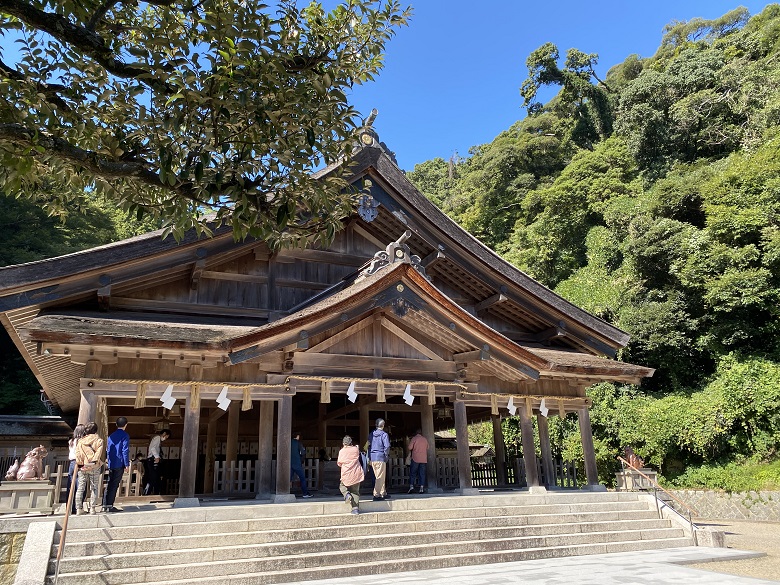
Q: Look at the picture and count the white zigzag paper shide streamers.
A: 6